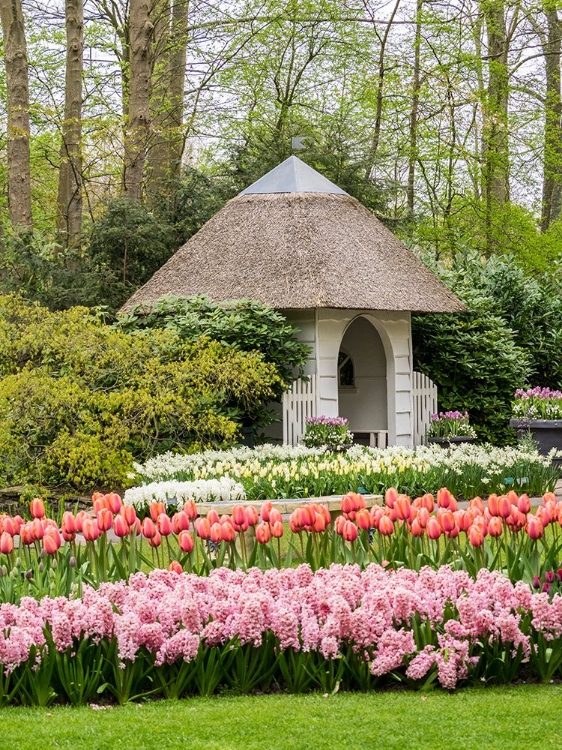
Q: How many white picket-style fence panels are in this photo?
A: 2